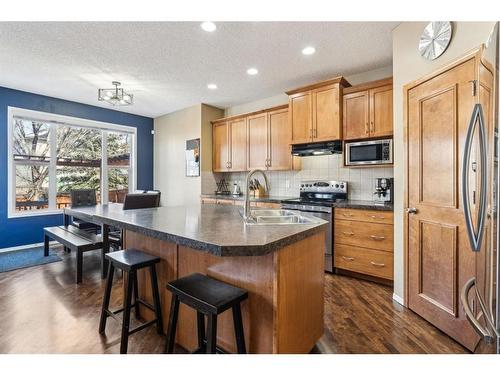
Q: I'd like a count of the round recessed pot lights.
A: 4